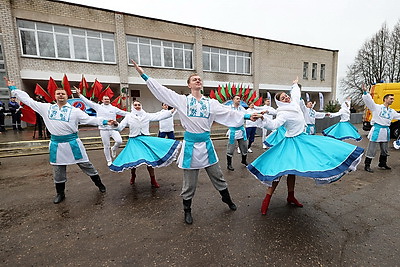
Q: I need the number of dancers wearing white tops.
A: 12